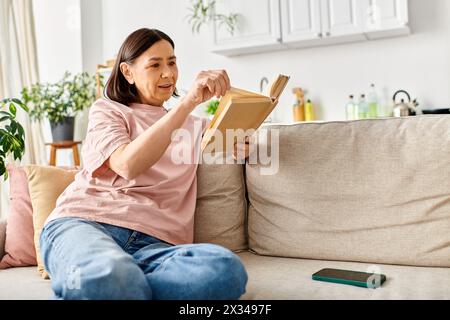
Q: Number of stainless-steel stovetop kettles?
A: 1